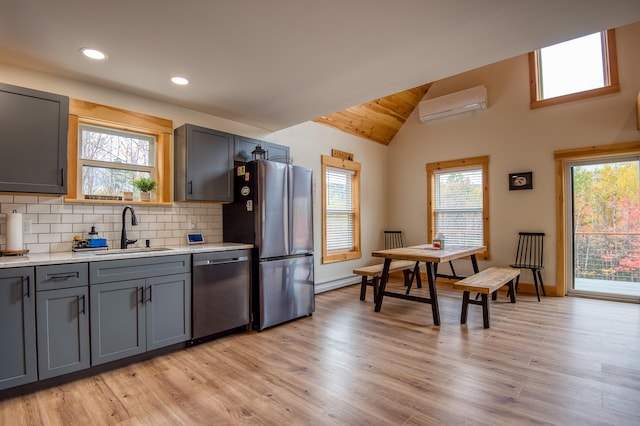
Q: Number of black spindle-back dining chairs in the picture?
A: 2